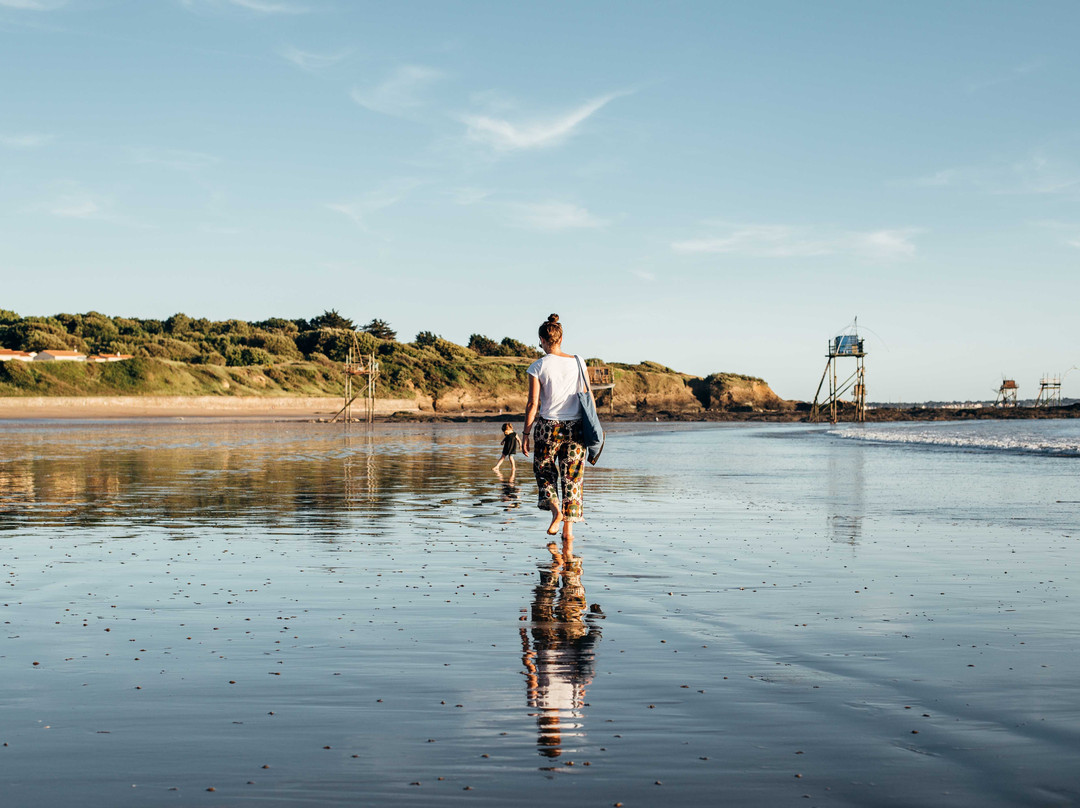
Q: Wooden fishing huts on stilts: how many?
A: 5